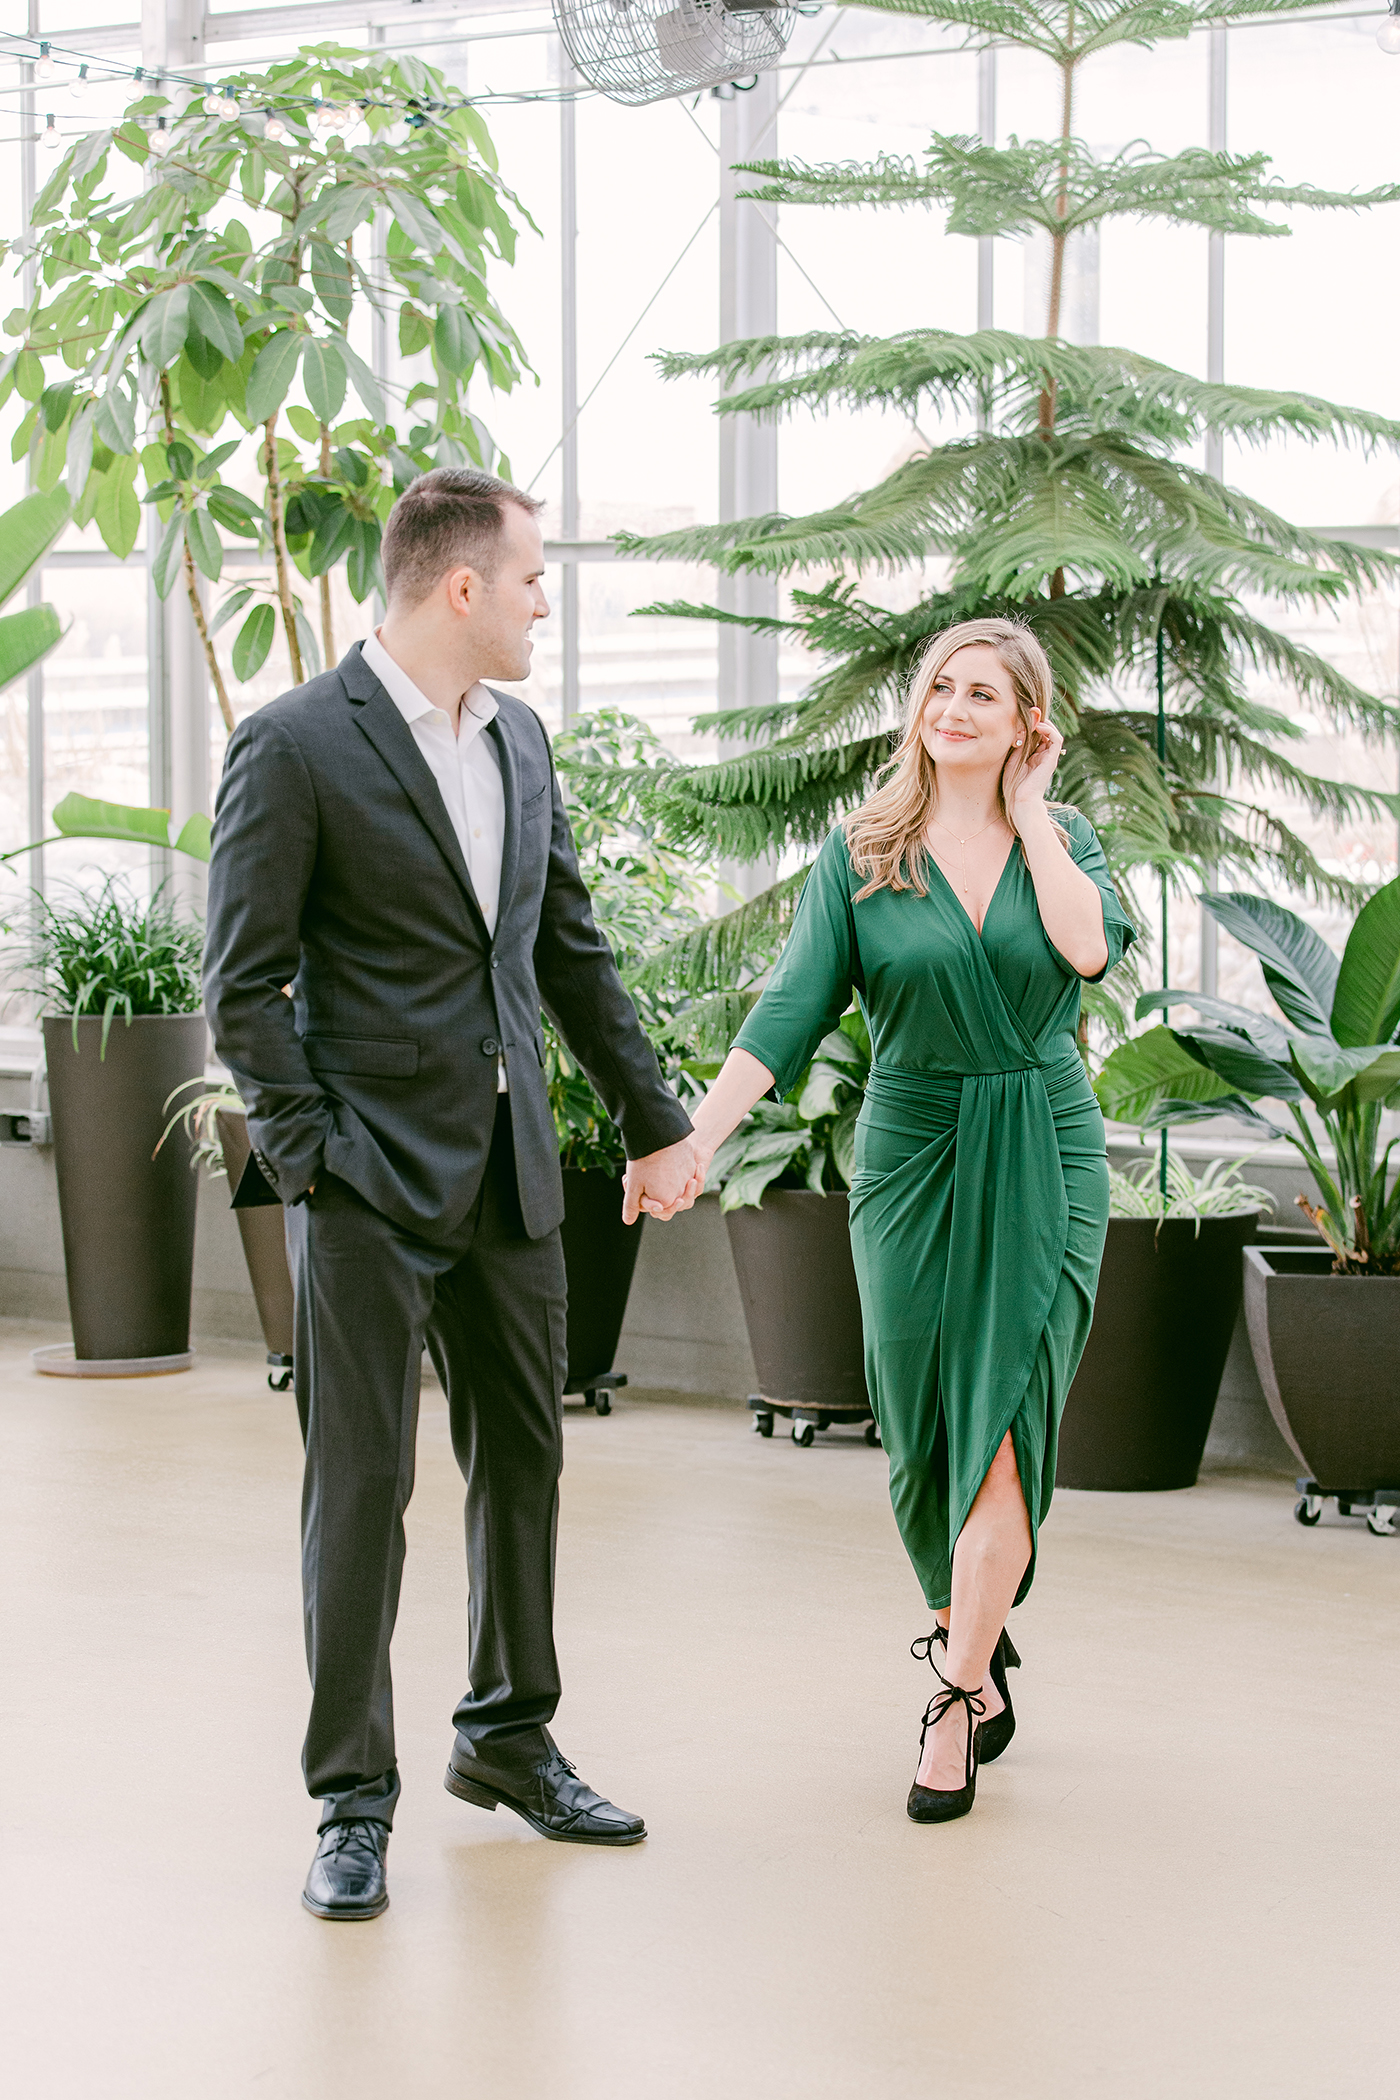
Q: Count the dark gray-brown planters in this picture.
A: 6